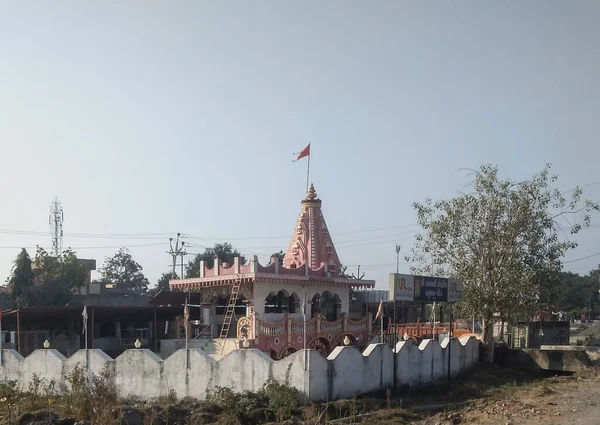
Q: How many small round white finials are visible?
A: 5